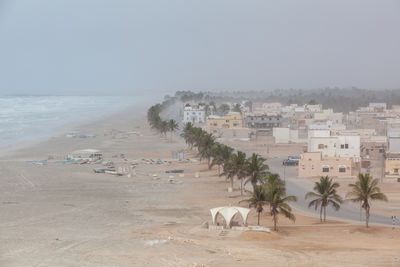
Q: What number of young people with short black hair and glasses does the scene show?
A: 0